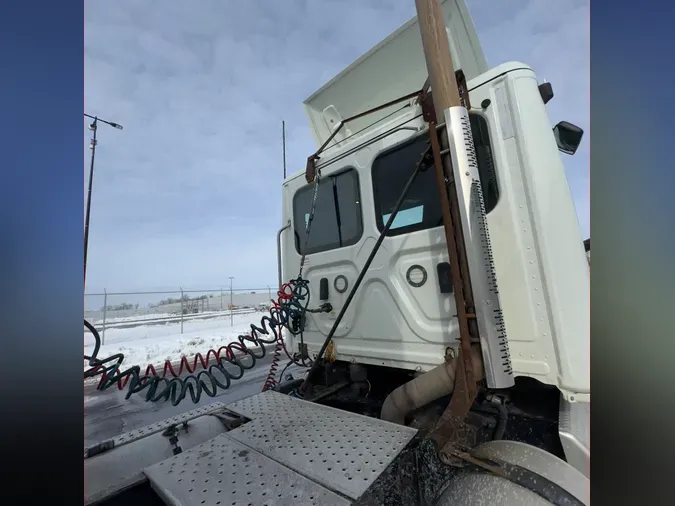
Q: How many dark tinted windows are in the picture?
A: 2